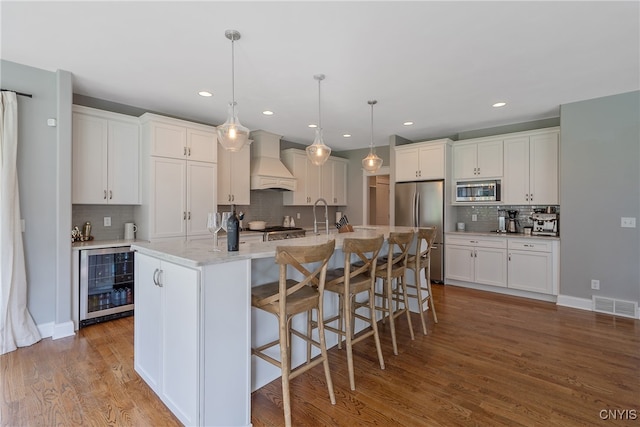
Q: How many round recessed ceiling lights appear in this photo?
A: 6